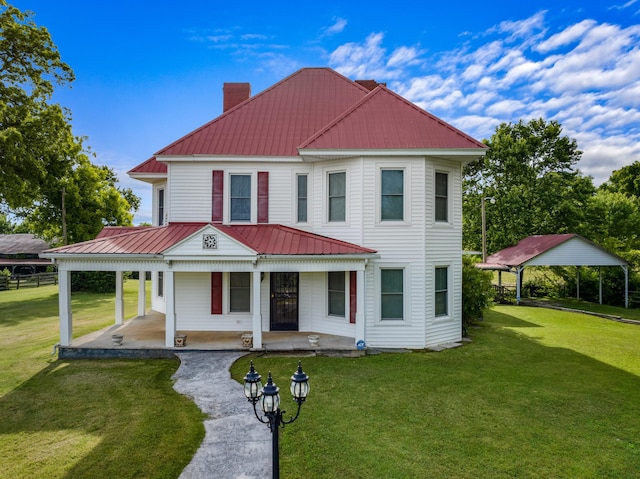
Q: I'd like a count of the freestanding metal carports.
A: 1